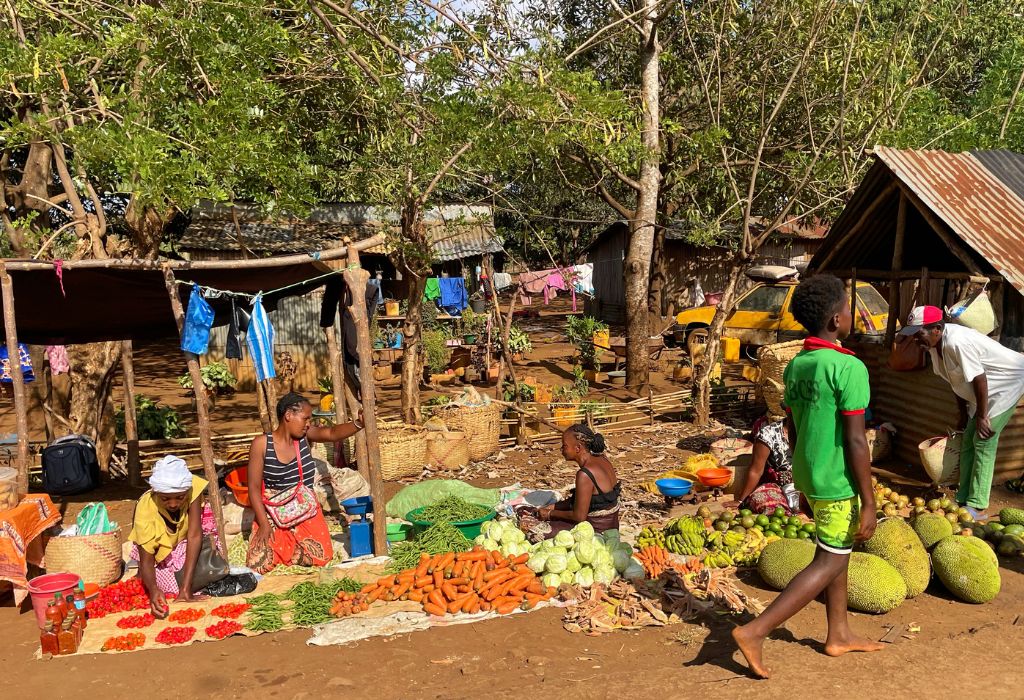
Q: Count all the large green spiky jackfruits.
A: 5